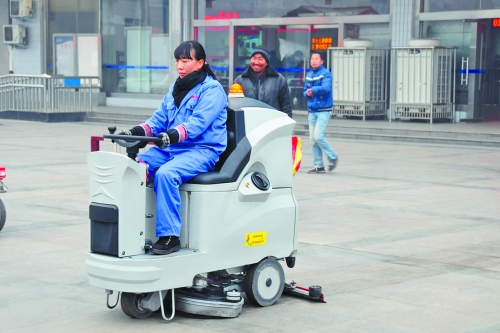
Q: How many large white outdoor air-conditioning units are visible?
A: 2